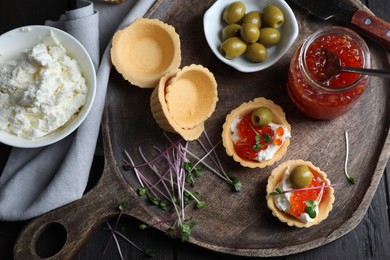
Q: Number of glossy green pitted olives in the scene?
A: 10